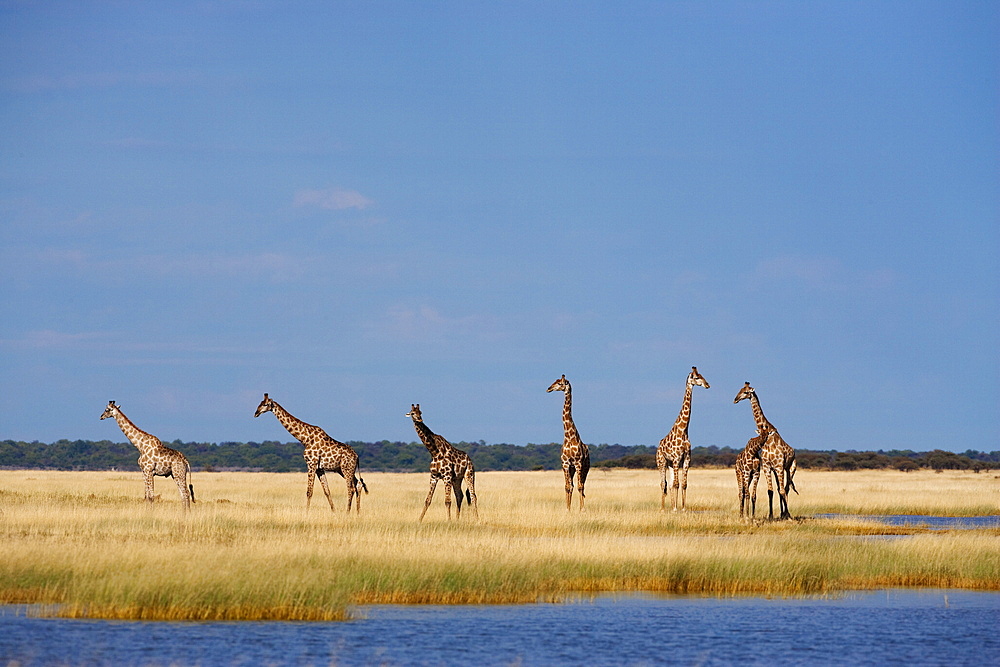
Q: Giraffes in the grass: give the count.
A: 7